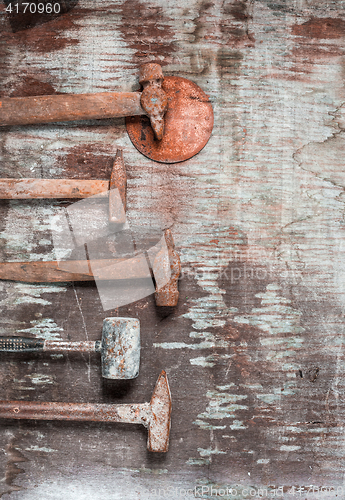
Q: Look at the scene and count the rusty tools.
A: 5